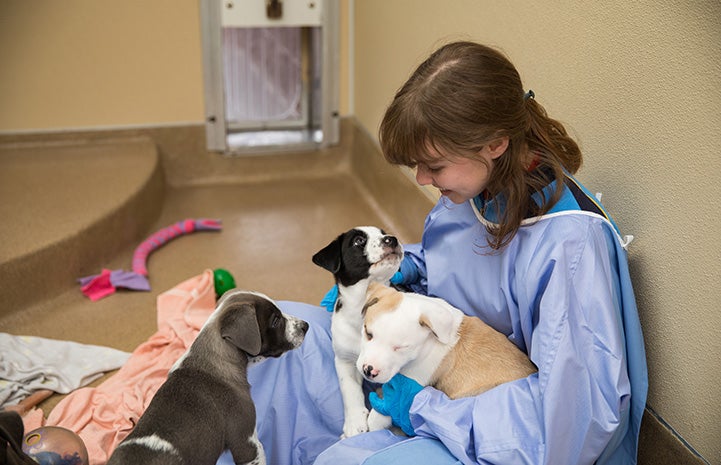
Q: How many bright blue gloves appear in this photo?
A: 2